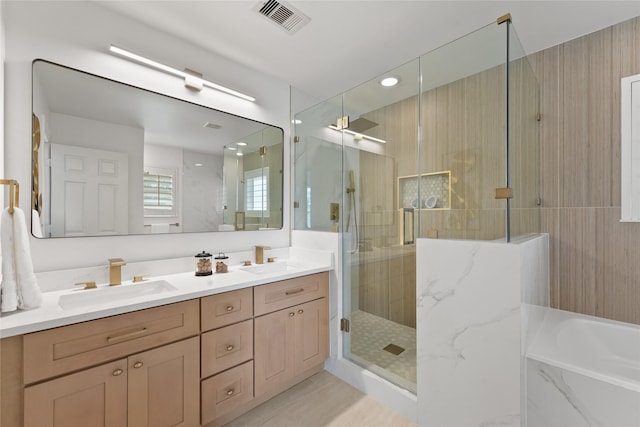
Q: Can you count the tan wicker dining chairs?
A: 0